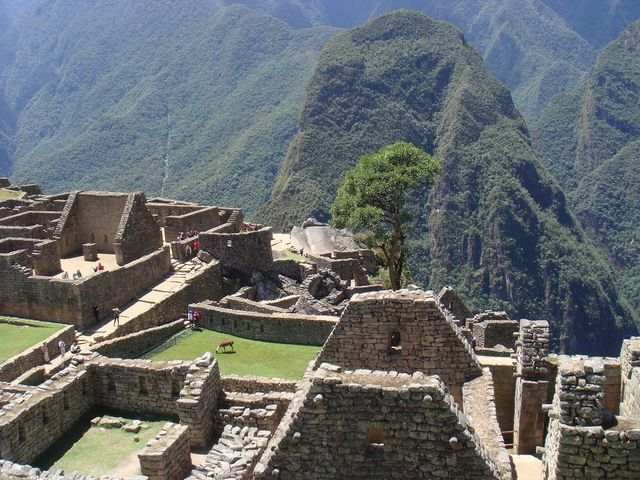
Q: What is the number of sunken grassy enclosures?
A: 3